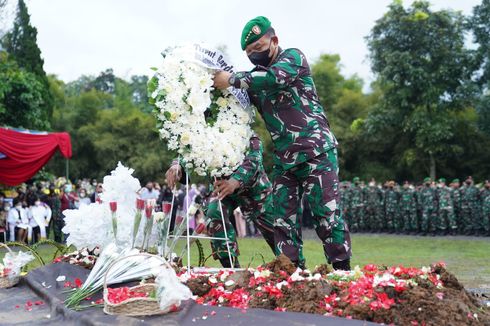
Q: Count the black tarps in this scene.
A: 1